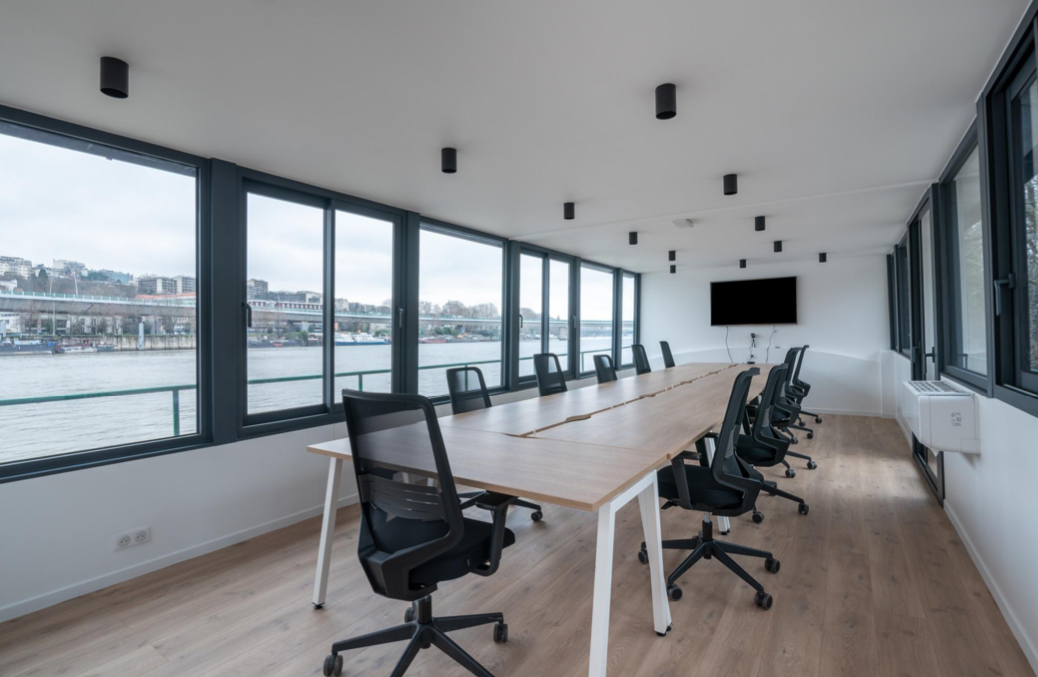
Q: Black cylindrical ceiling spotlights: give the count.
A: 12